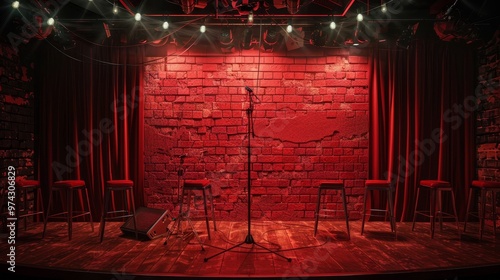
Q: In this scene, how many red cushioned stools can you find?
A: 8